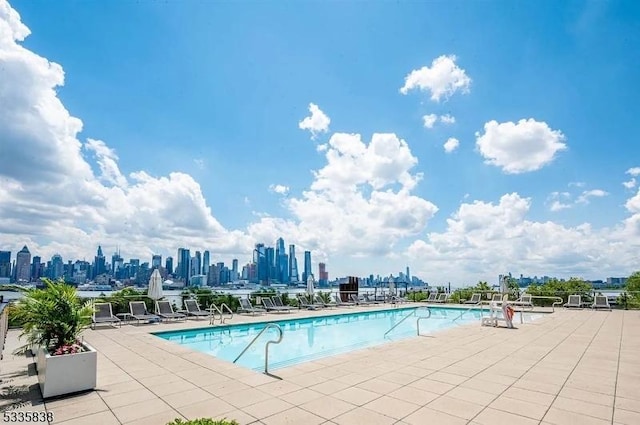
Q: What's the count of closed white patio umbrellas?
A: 4